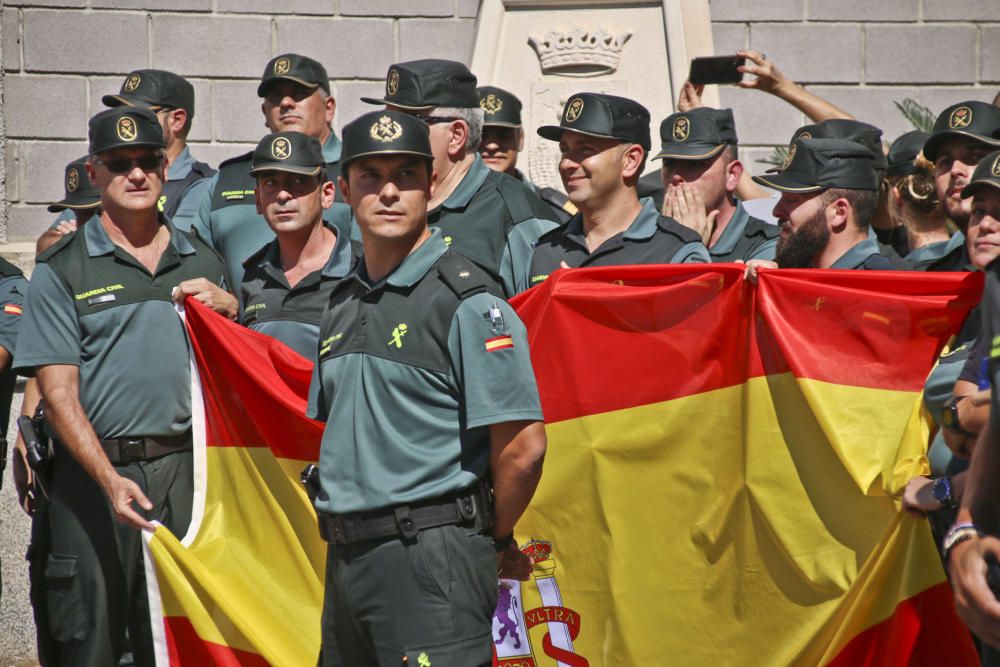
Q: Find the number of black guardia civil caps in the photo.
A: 15